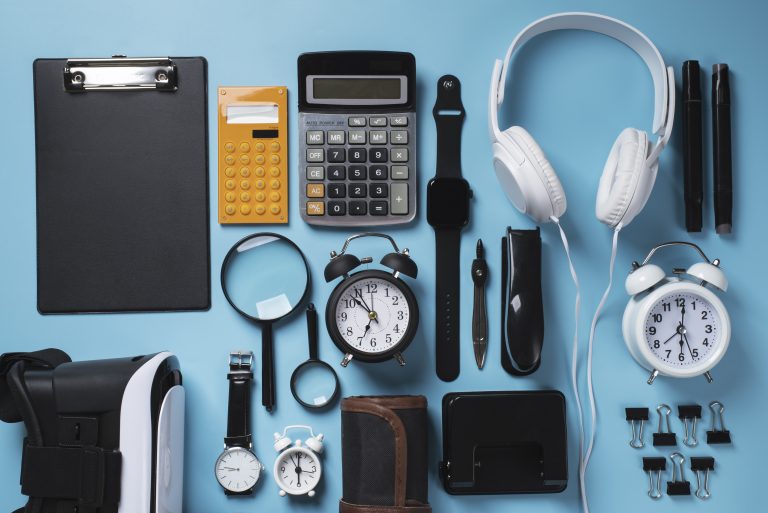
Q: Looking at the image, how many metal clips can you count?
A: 7